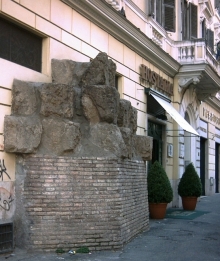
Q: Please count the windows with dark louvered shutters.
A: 3